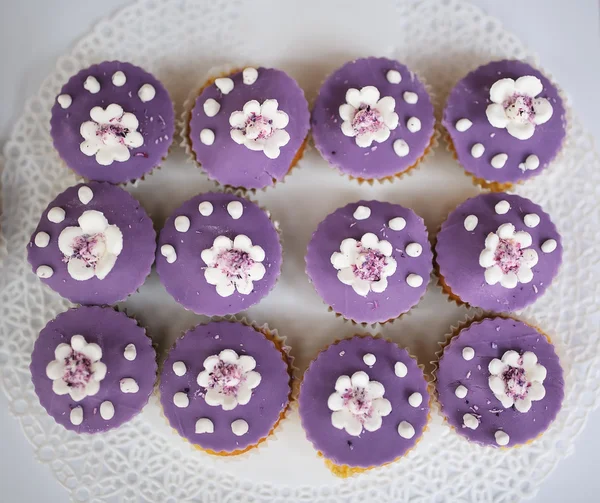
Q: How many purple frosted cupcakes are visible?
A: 12